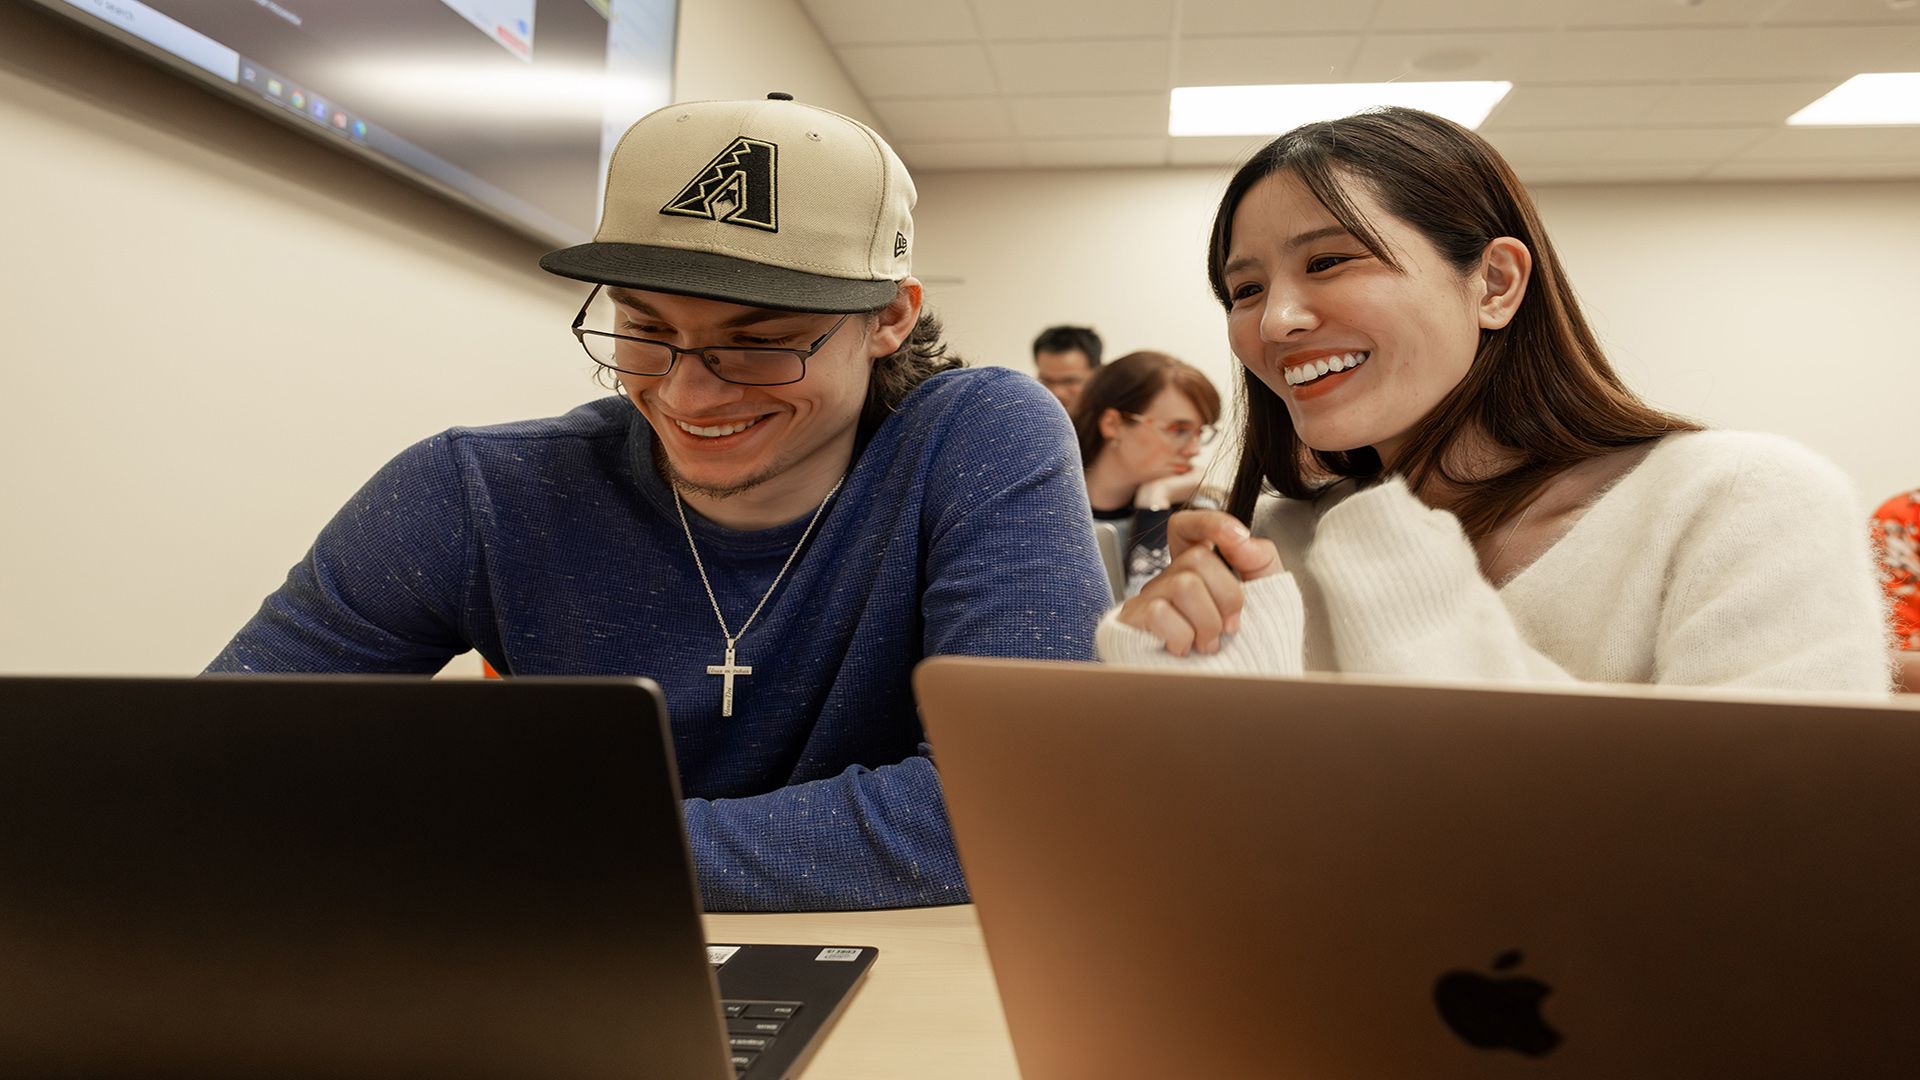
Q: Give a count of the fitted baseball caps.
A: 1